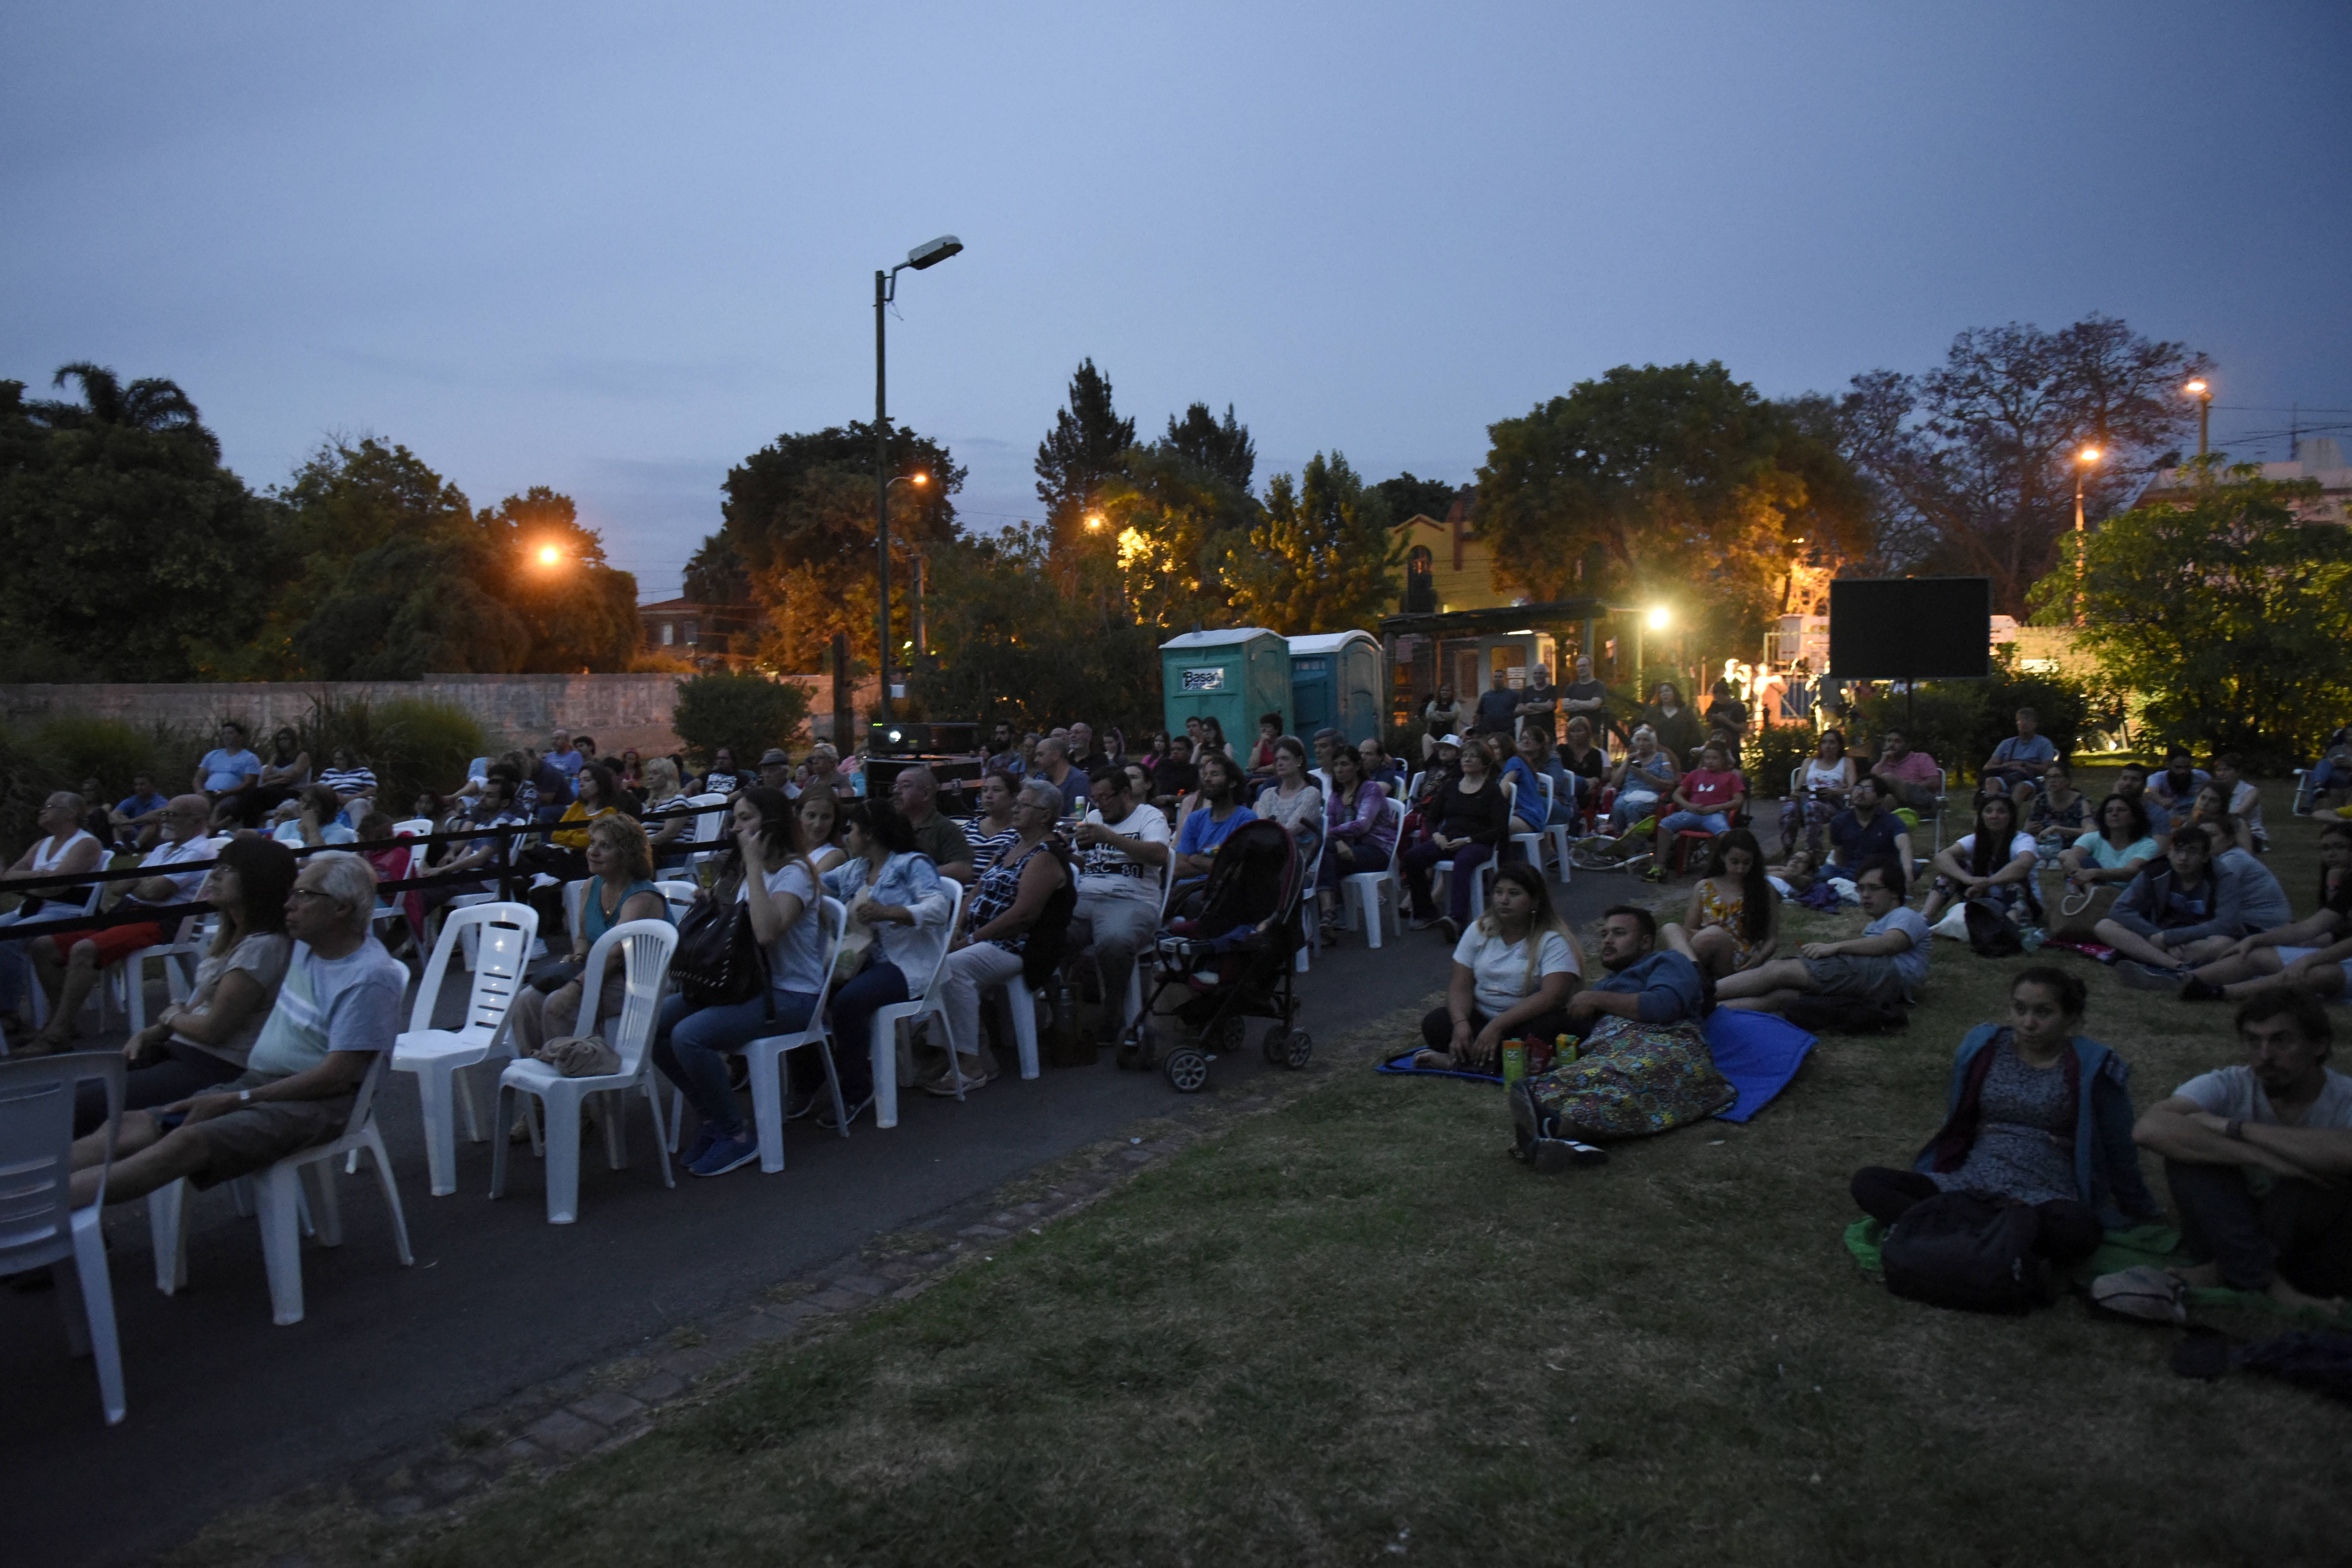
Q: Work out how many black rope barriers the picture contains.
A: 2